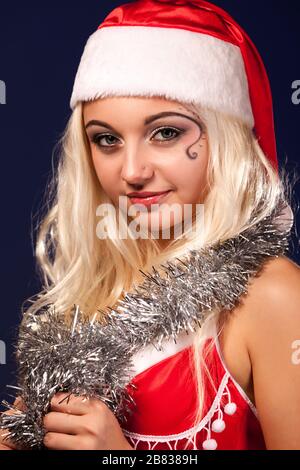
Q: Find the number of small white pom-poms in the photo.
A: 3